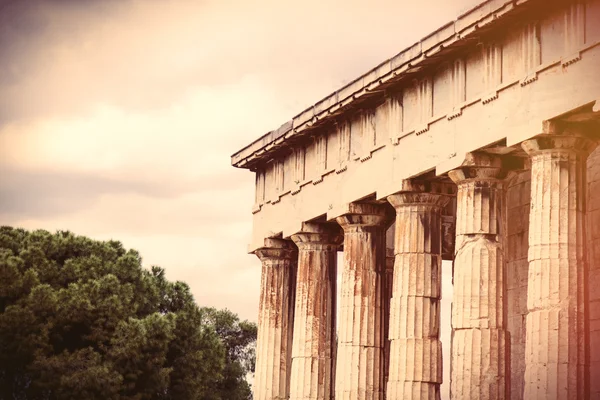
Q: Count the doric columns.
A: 6